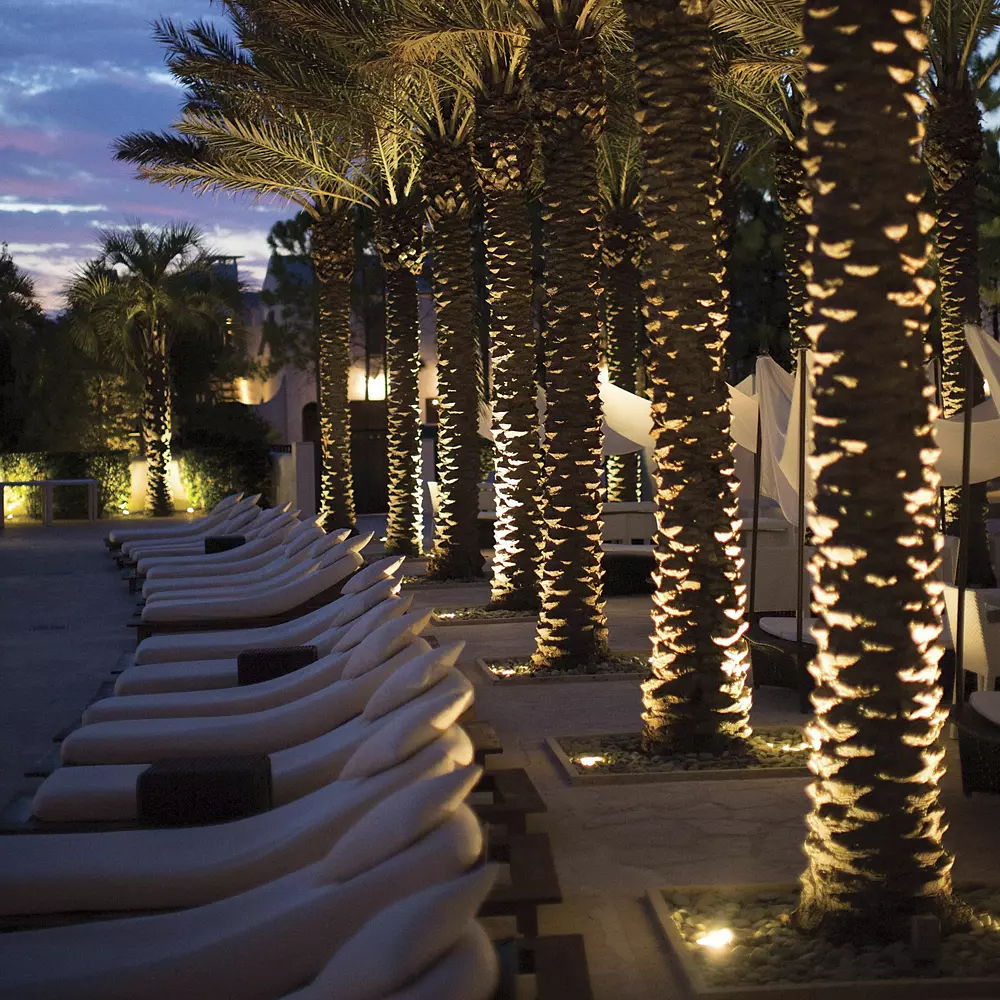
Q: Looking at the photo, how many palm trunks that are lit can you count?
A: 11